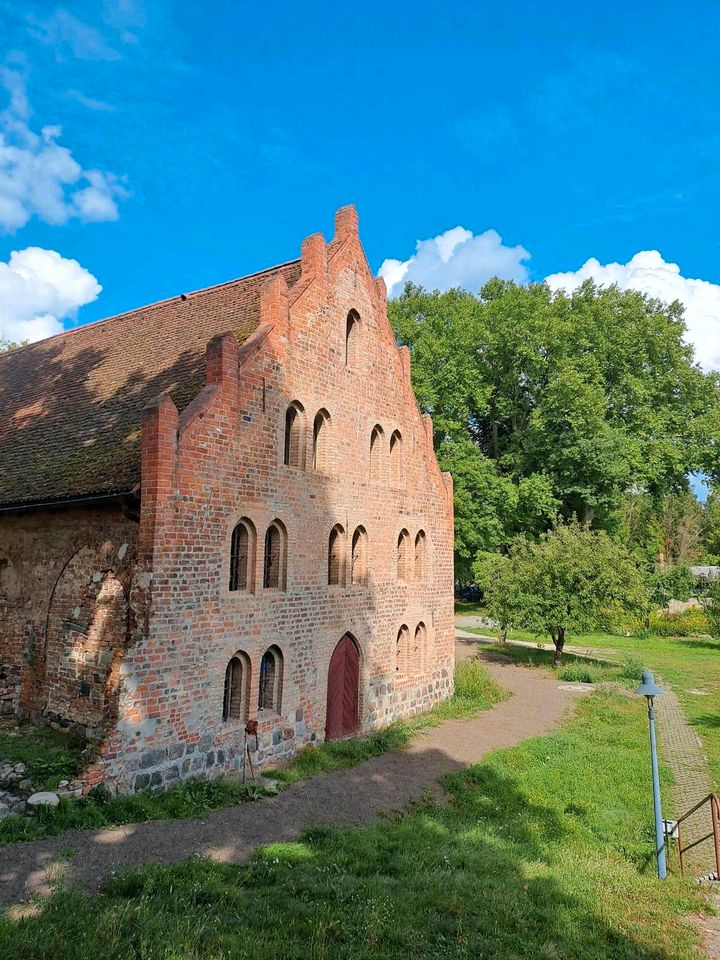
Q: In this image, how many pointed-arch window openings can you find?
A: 15